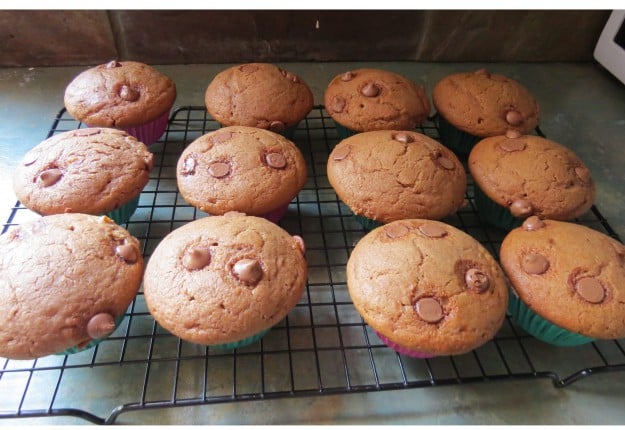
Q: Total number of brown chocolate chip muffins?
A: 12